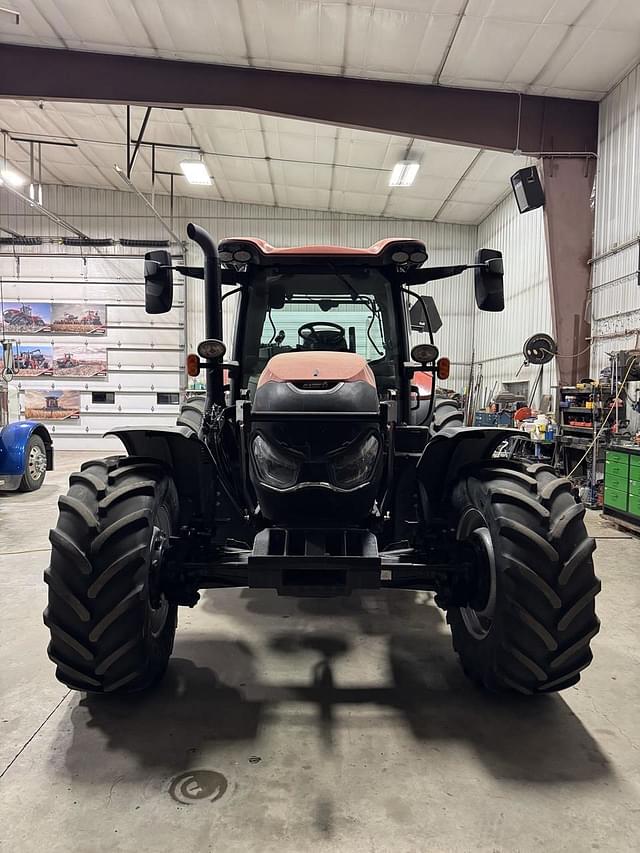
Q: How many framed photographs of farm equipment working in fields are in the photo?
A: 5